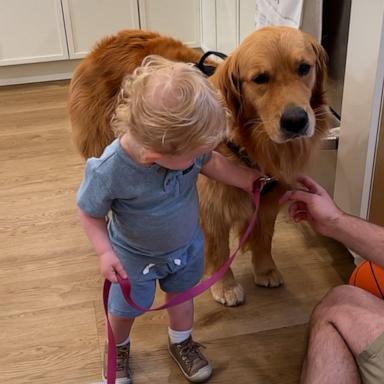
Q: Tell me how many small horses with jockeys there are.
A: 0